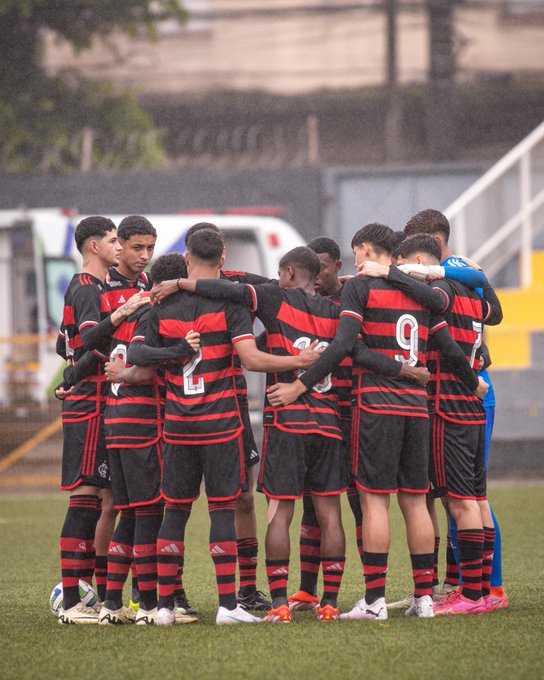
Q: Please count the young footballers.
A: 11